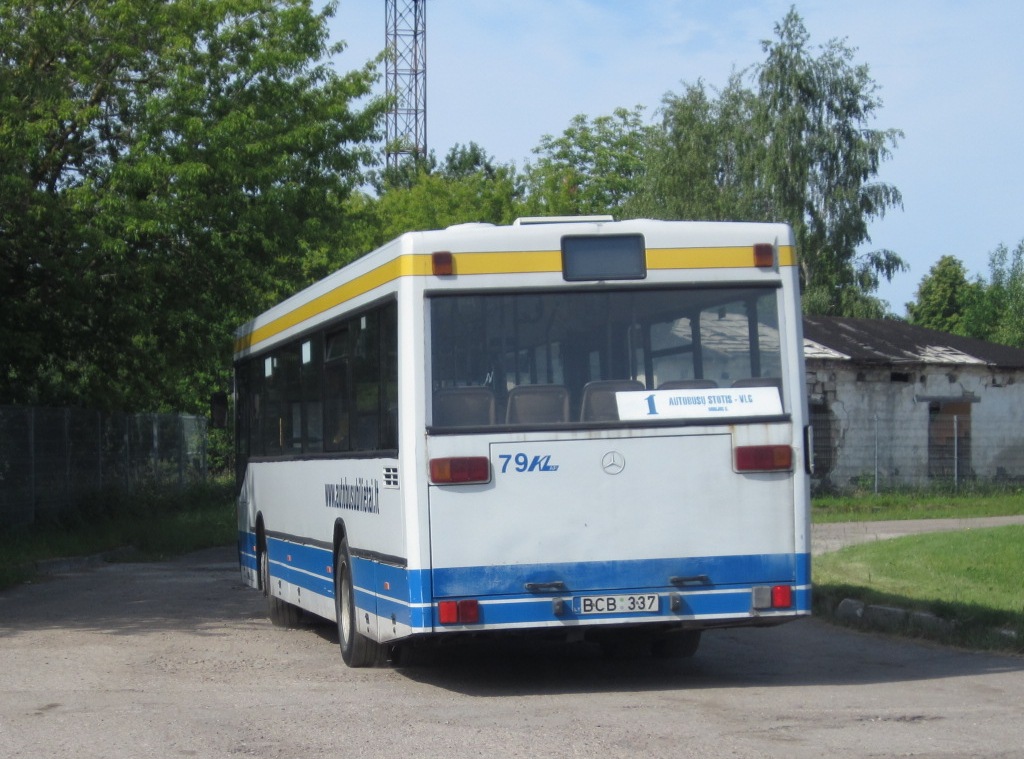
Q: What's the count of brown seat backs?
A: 5